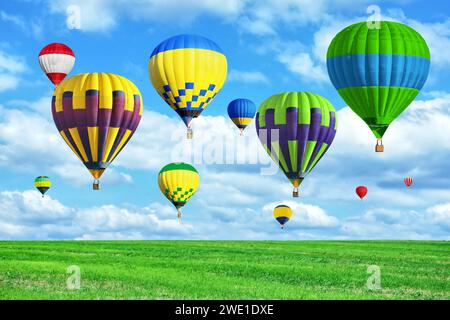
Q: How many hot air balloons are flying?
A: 11